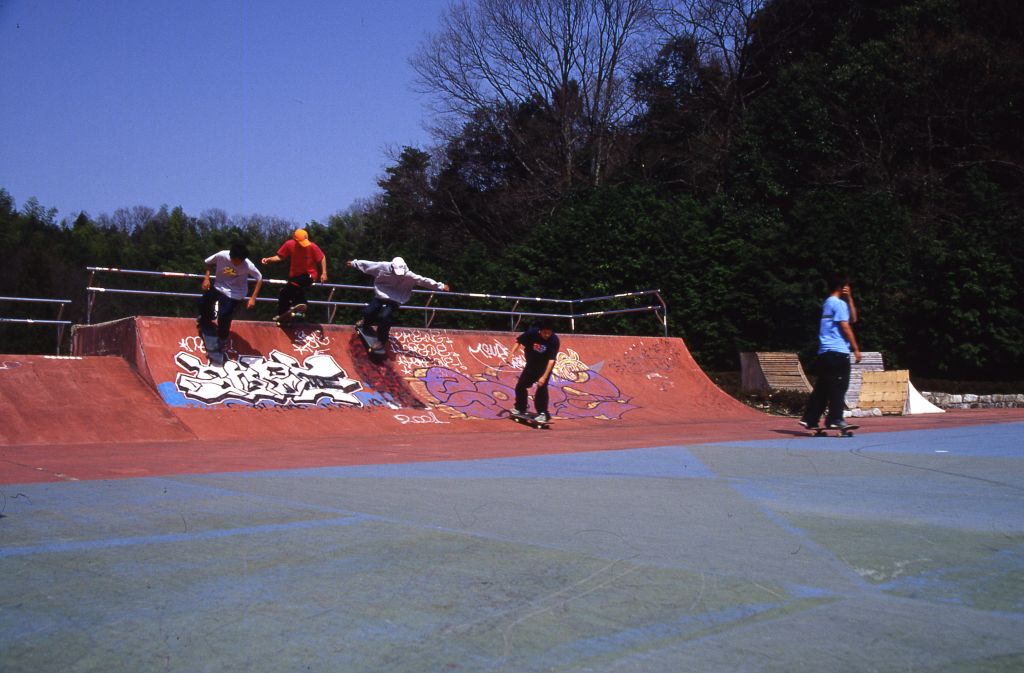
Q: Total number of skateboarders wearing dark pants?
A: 5